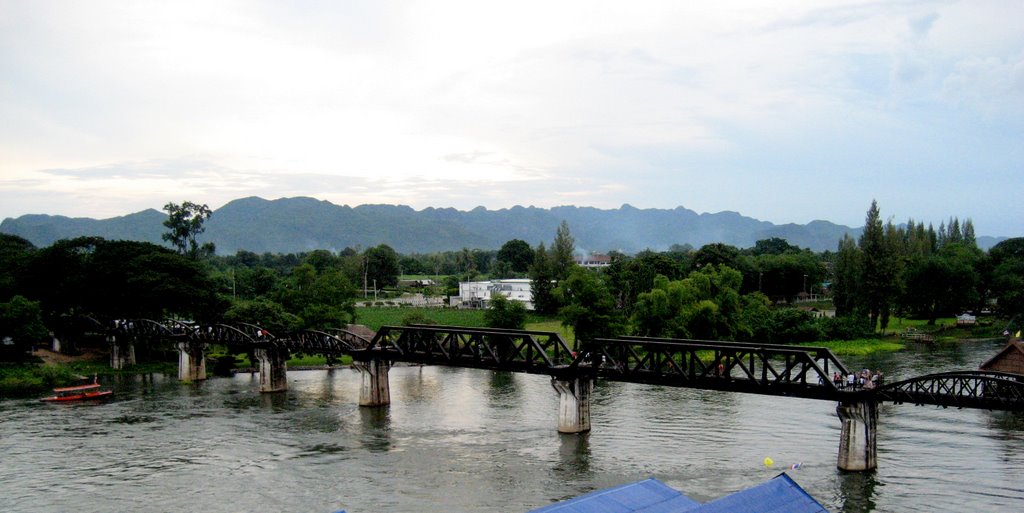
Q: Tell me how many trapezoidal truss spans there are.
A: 2